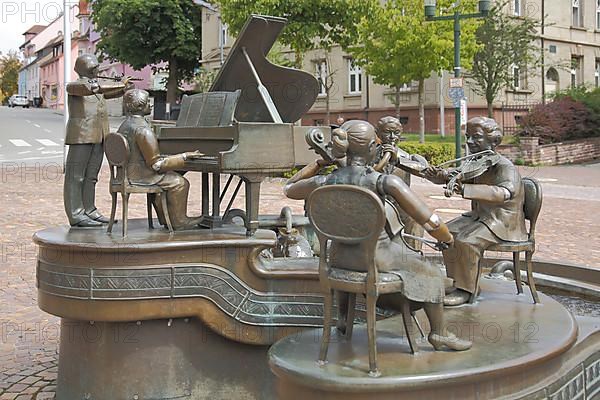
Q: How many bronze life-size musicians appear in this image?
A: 5